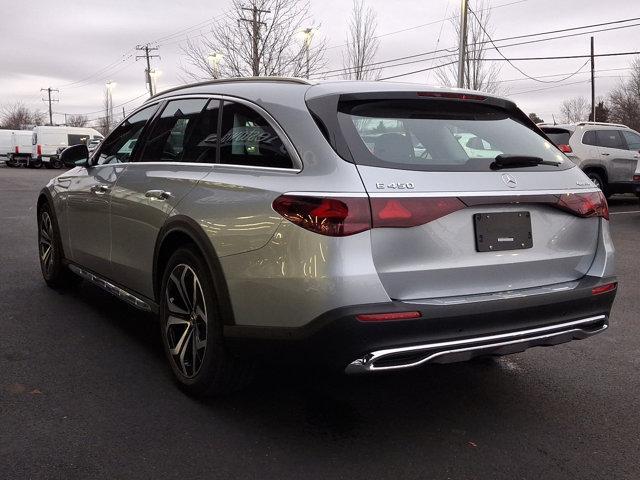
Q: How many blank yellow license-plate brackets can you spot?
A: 0